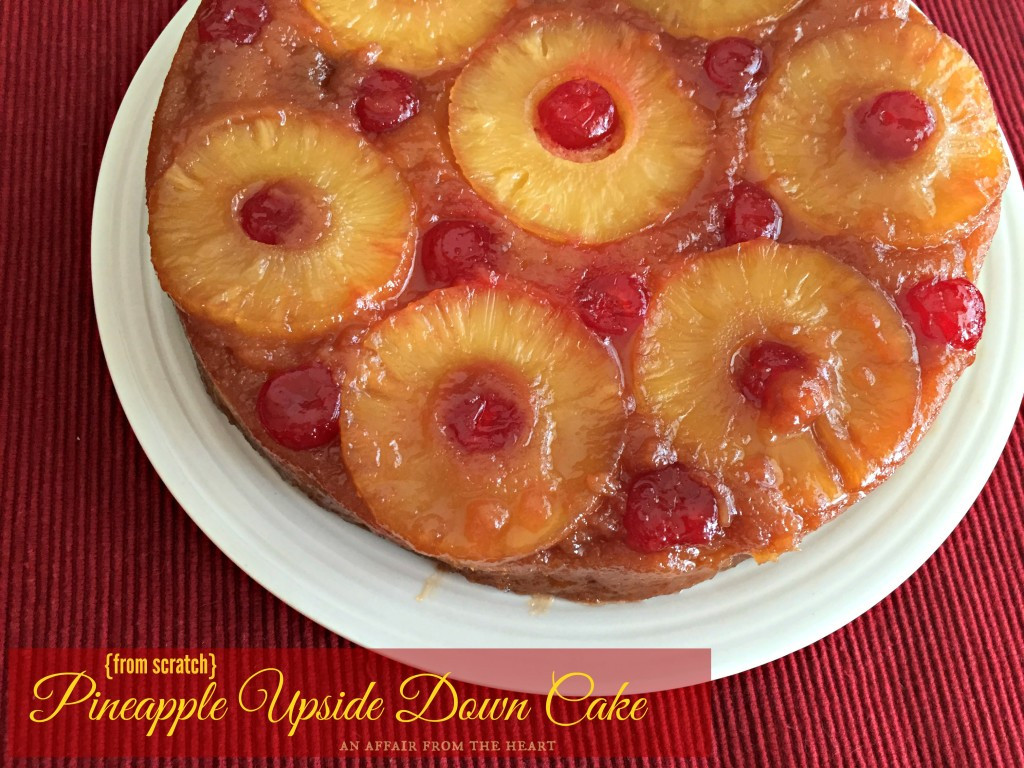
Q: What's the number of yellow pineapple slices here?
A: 7